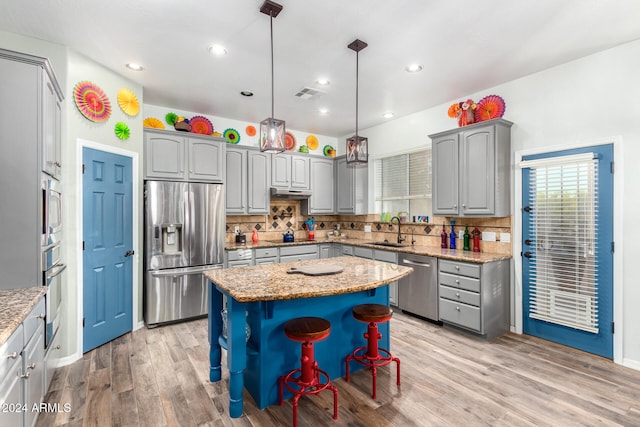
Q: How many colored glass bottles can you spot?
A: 4